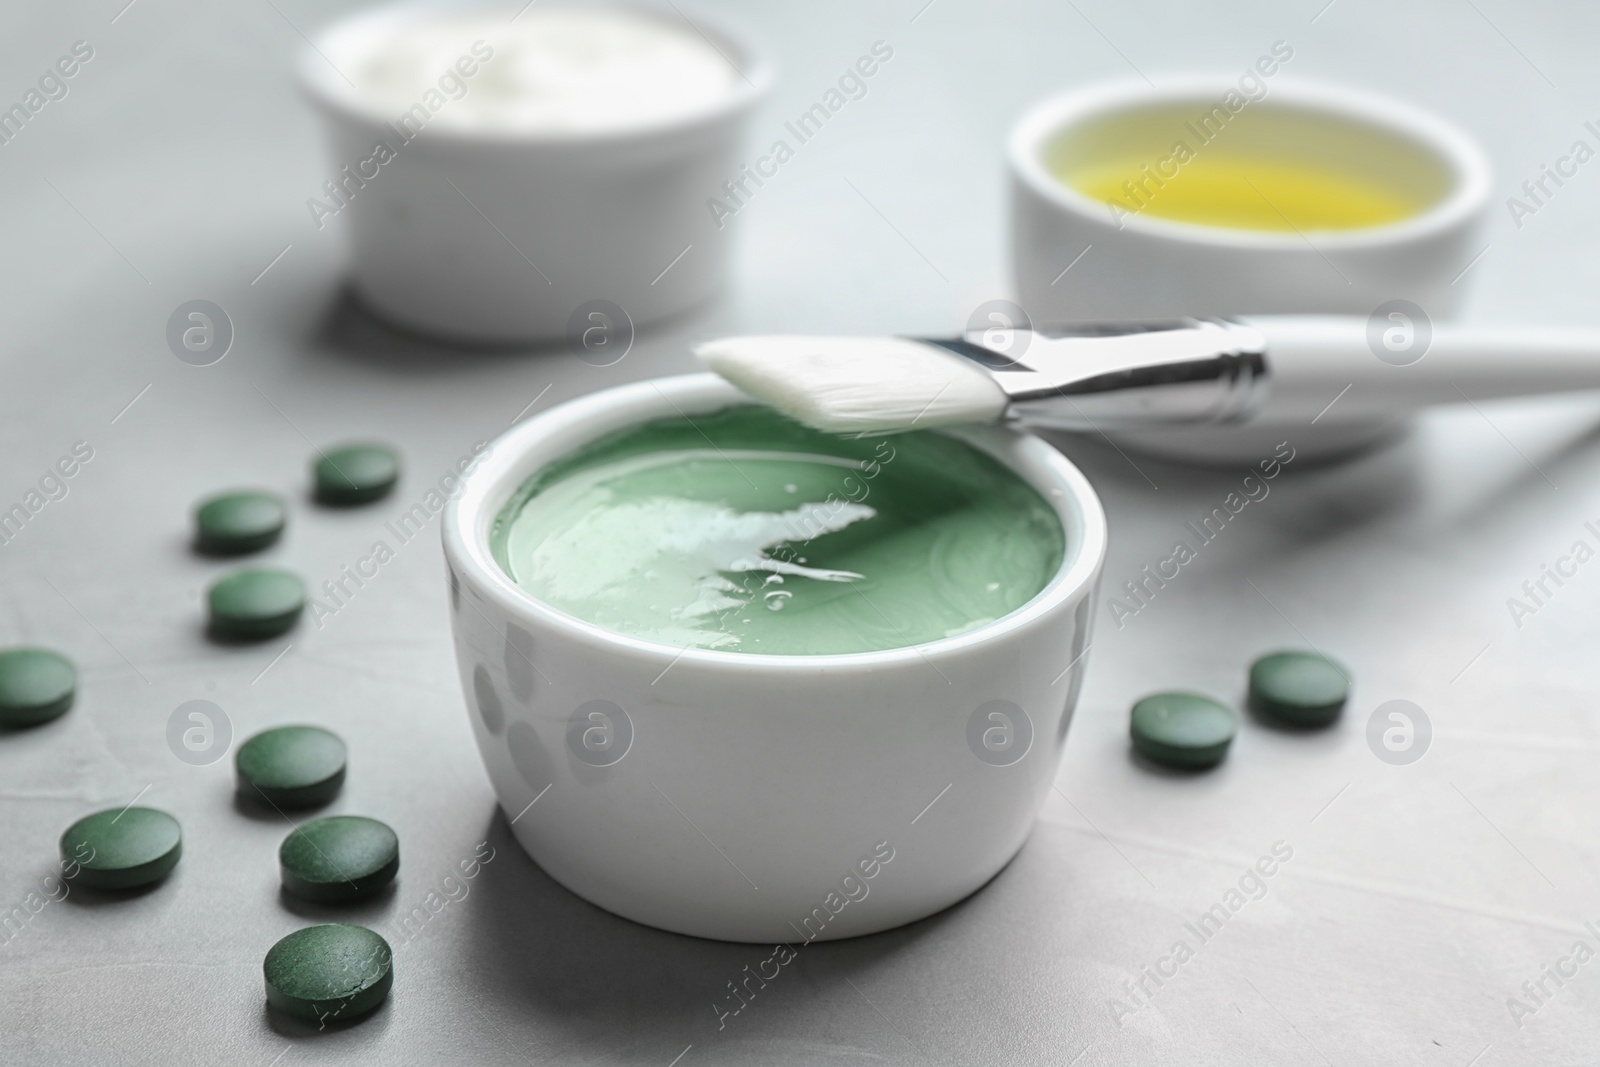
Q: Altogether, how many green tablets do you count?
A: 10